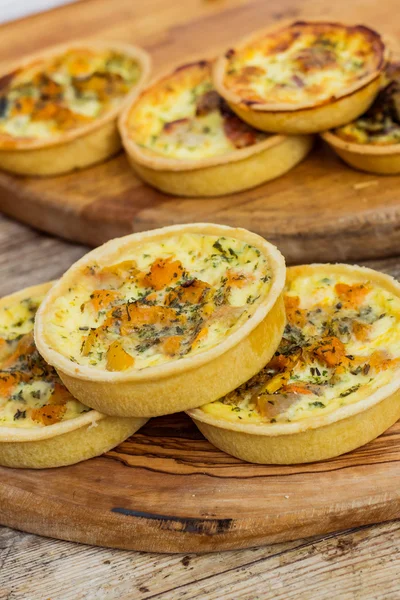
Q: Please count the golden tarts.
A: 7